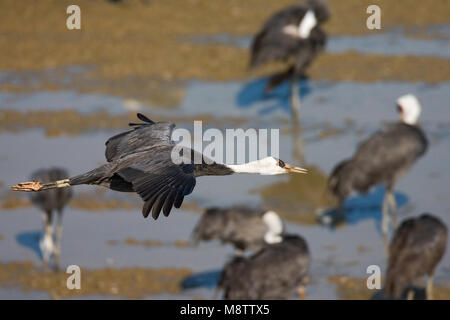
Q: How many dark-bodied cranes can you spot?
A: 7